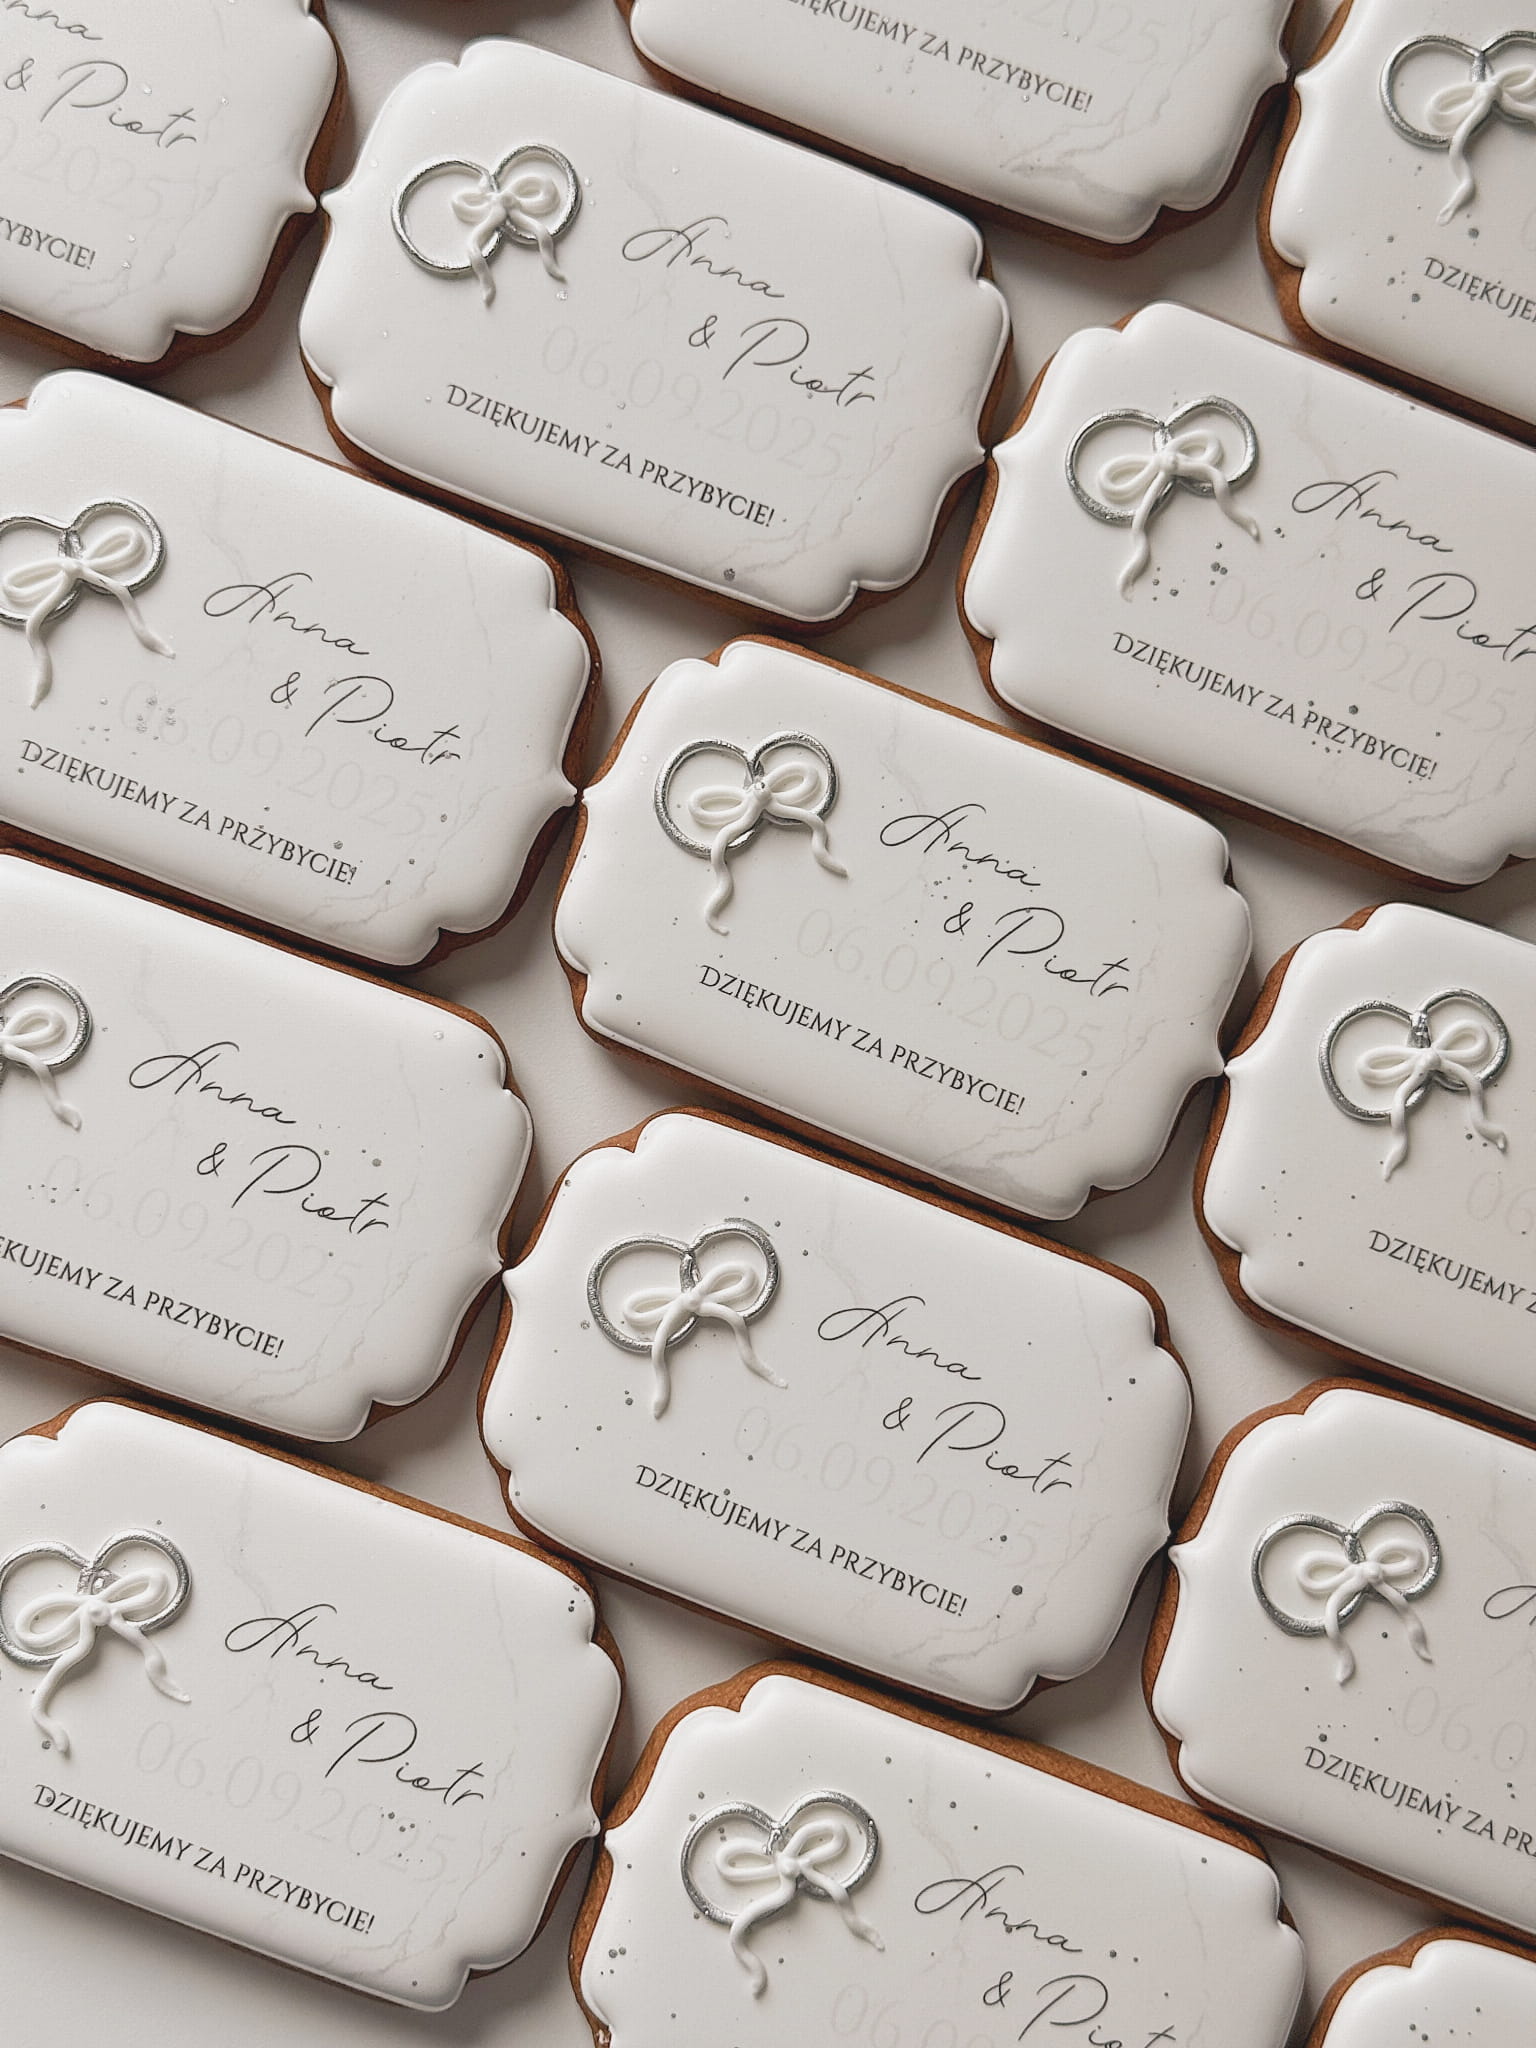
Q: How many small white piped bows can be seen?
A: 11